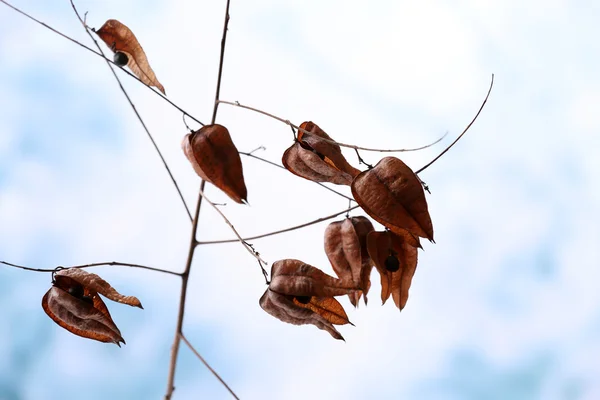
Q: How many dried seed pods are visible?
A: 8